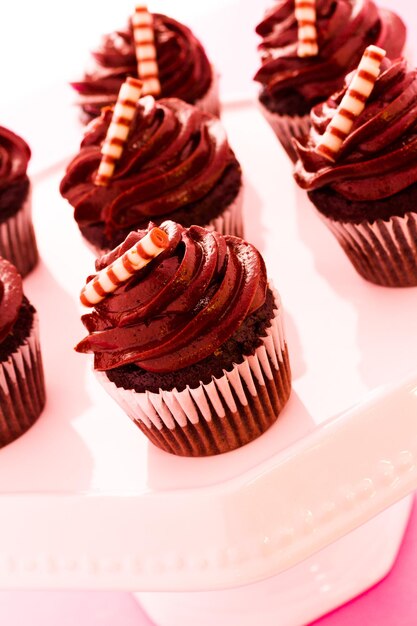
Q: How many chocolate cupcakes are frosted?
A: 7